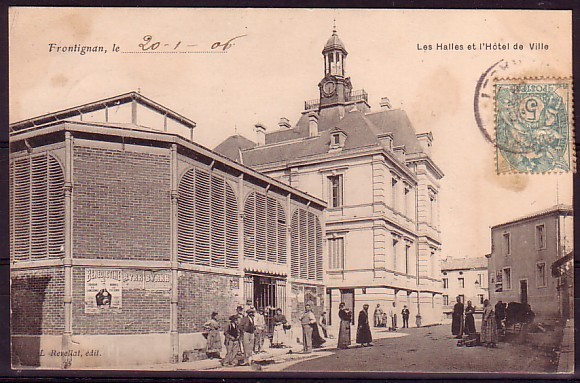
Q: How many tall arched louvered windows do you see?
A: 4